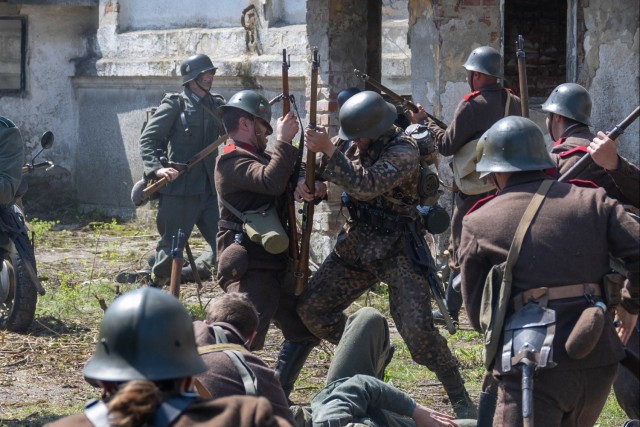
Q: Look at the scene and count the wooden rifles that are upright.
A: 4